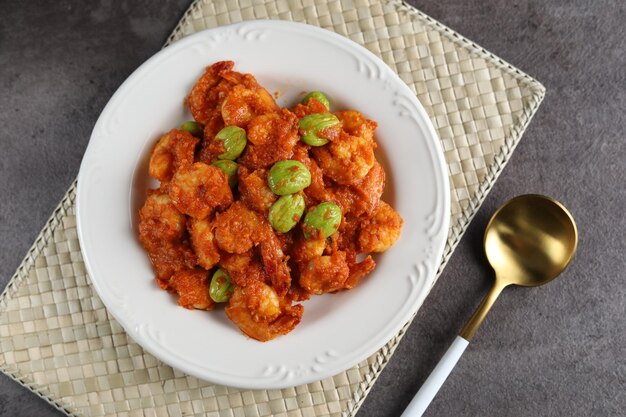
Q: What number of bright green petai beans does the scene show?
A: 9